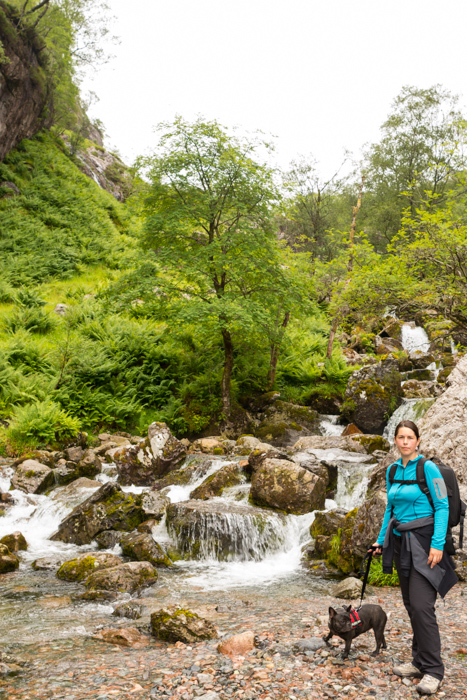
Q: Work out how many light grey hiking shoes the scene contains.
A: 2